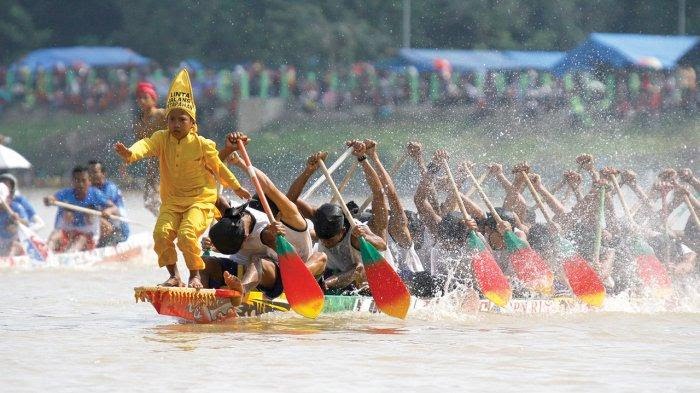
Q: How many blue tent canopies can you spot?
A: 3